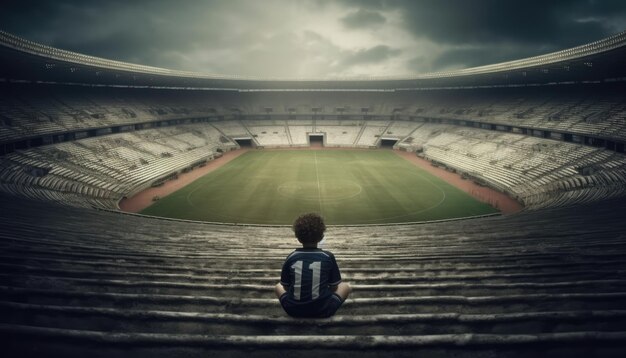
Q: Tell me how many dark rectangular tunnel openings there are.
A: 3